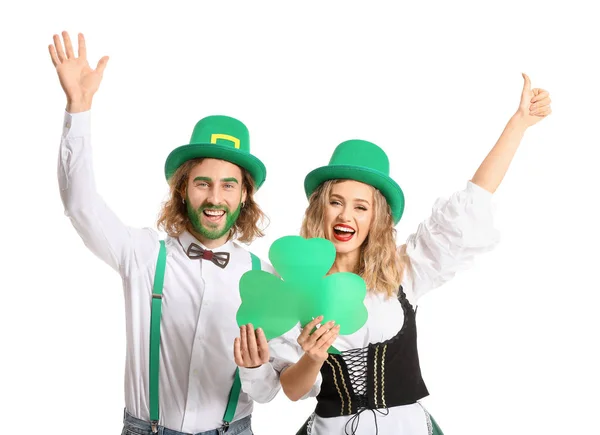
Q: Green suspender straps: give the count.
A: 2